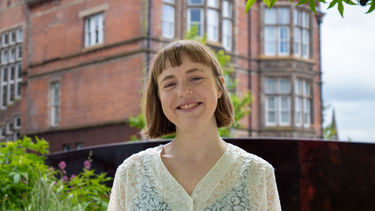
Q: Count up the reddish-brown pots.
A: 0